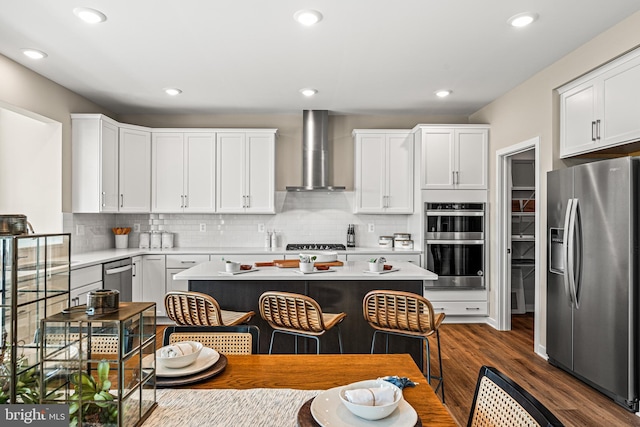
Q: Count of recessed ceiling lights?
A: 7